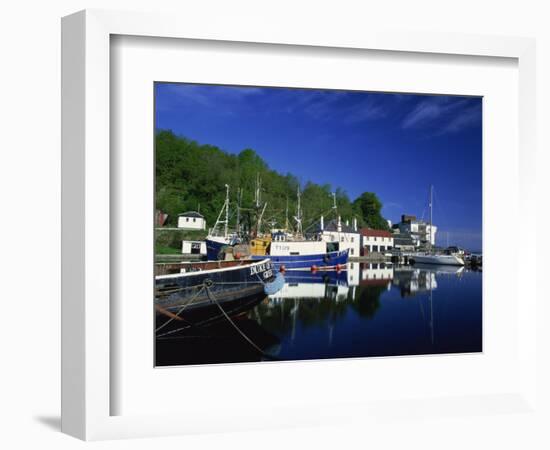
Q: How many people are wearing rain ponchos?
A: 0